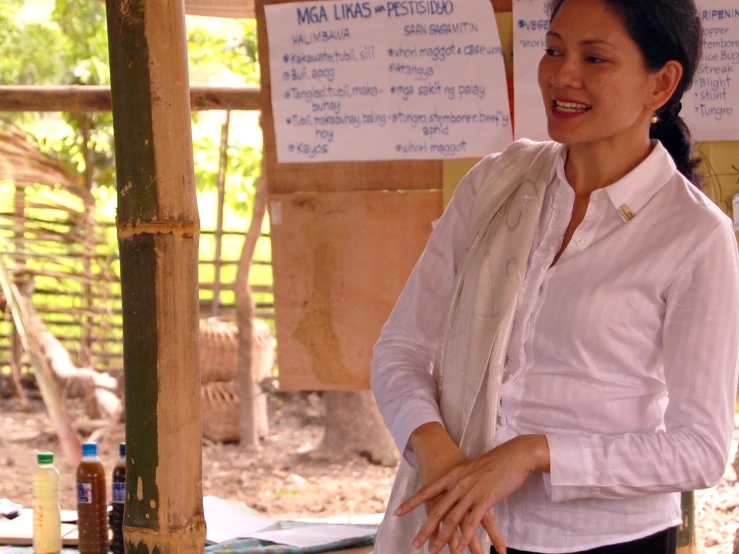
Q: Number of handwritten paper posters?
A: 2